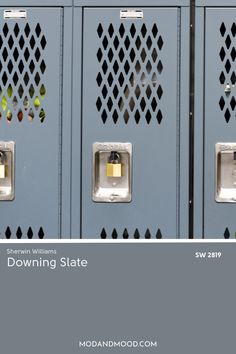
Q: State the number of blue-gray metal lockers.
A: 3